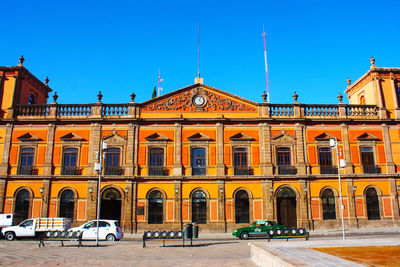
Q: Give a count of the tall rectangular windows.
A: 9